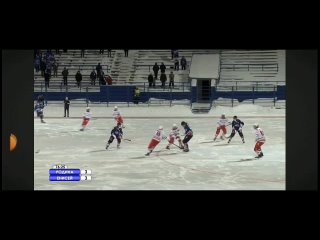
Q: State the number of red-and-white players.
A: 6